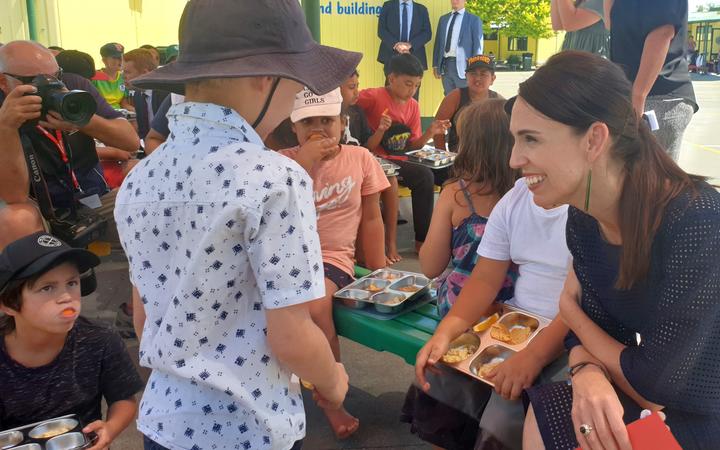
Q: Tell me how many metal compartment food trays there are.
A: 5